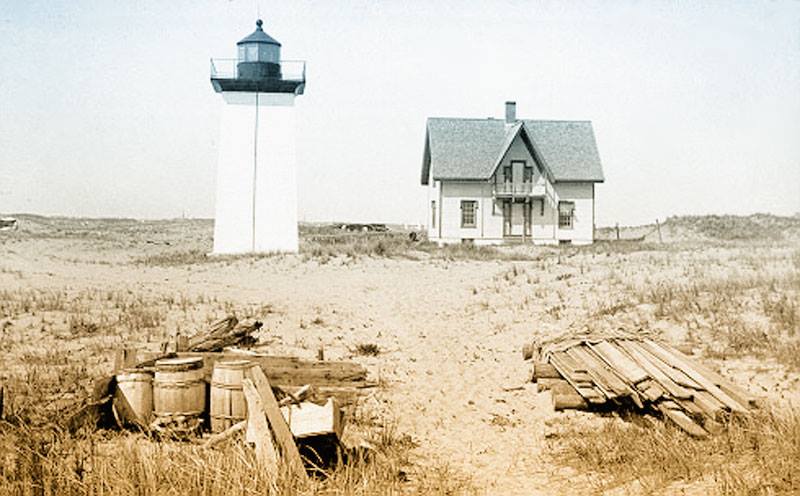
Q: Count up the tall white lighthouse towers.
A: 1